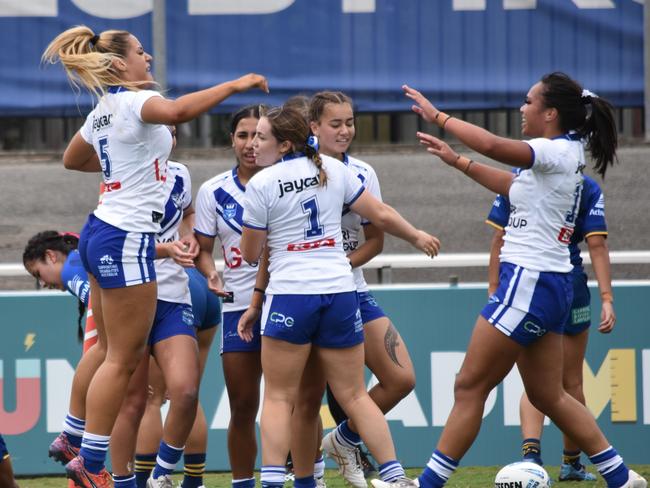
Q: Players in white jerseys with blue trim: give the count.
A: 6